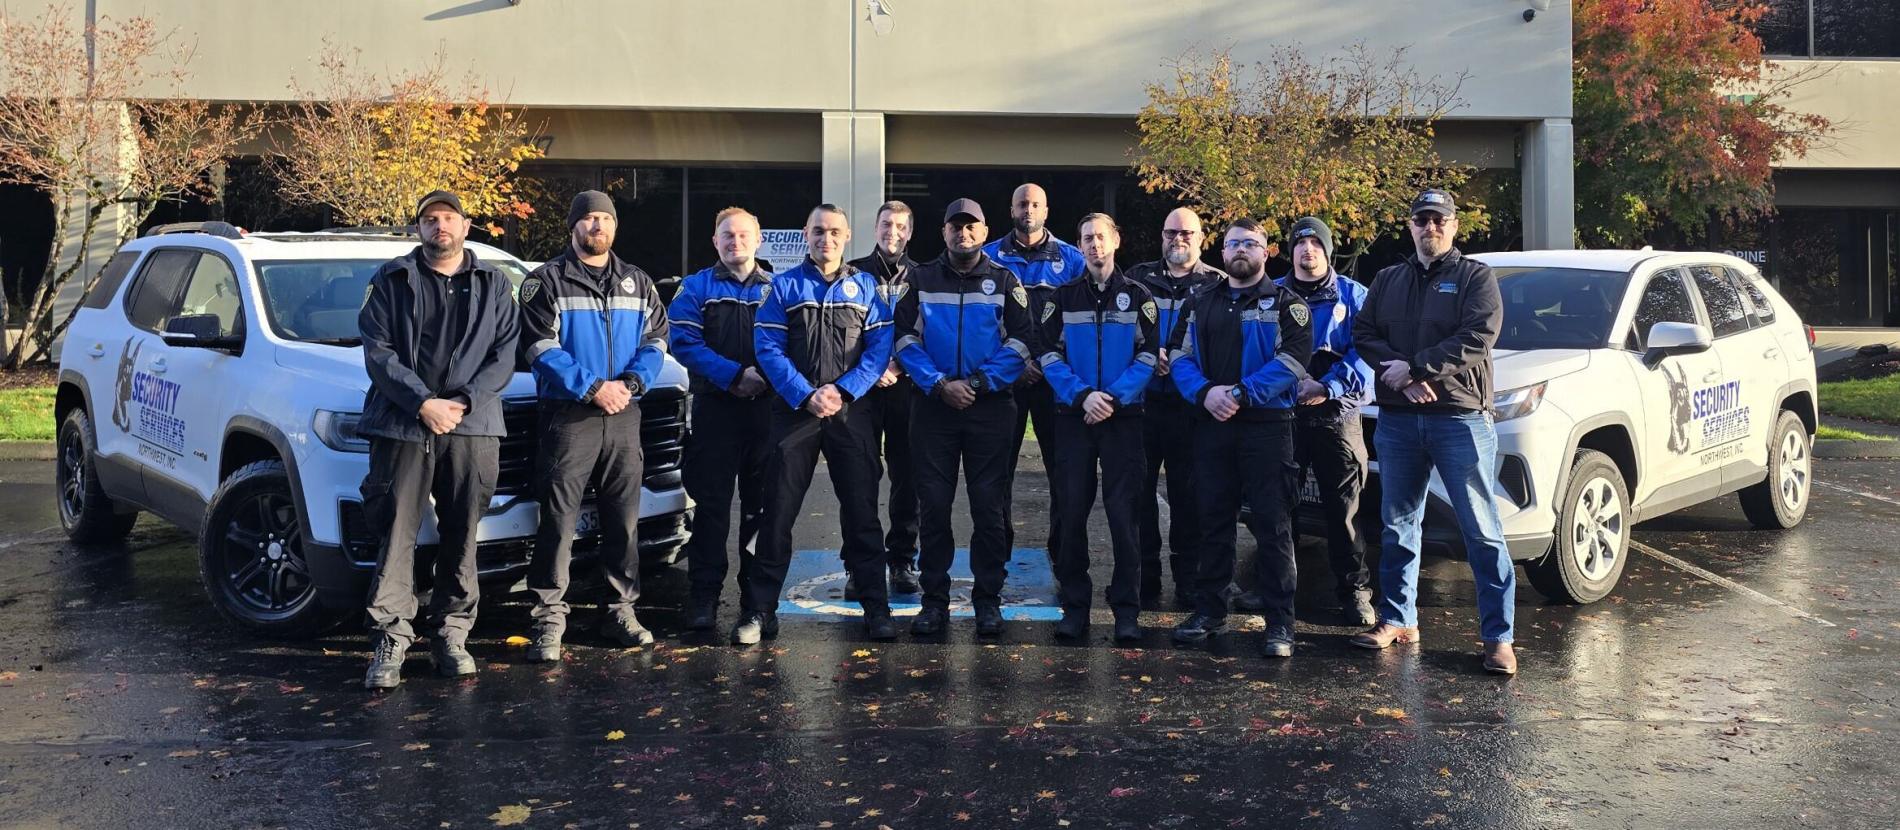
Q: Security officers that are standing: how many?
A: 12